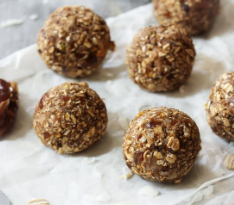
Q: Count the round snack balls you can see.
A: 6